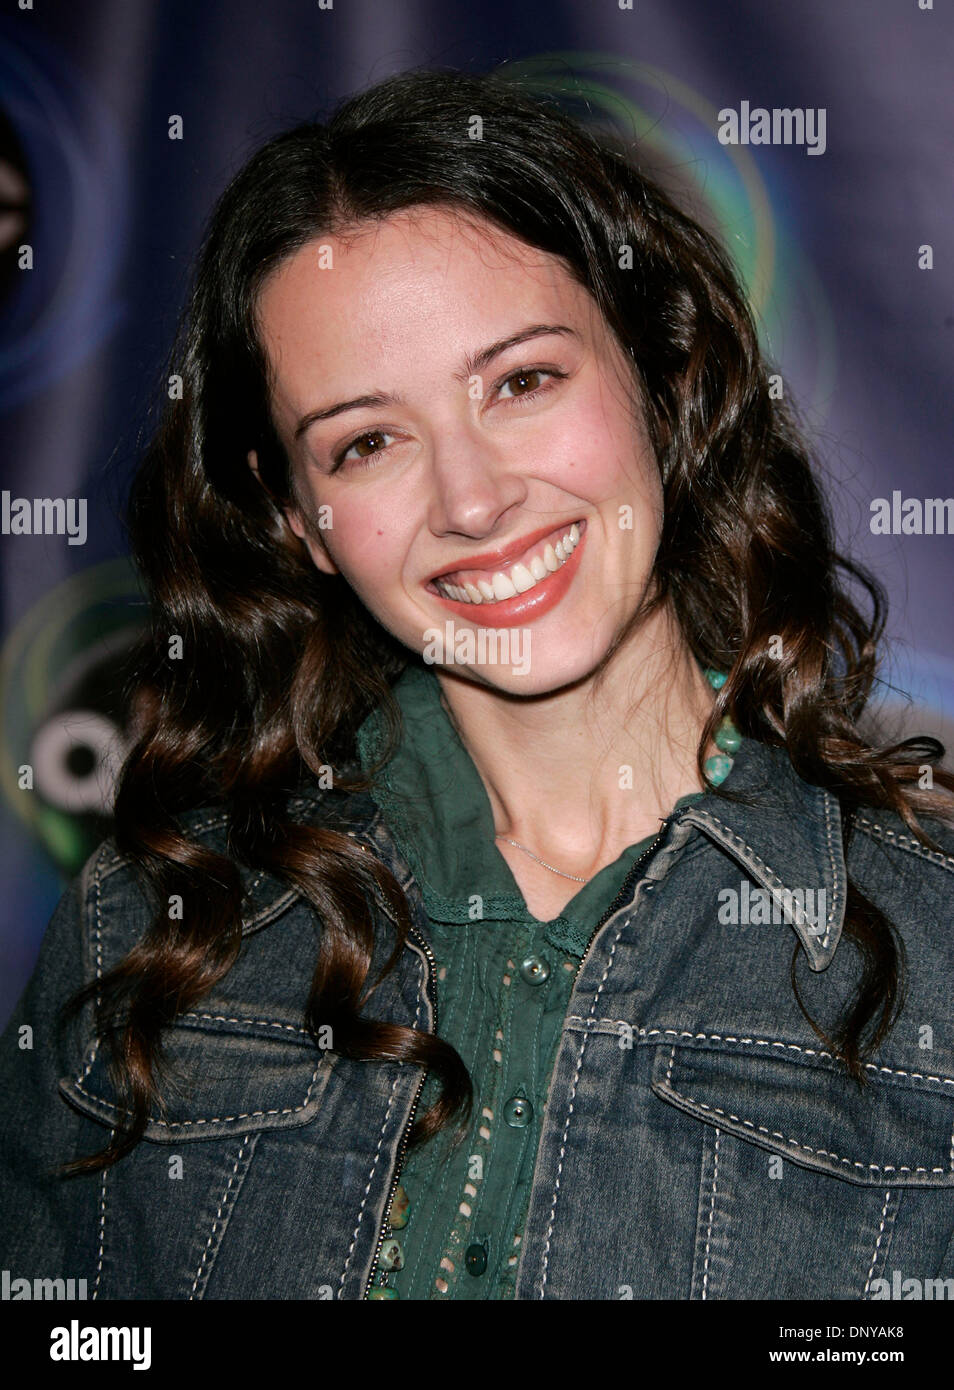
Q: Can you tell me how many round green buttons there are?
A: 3